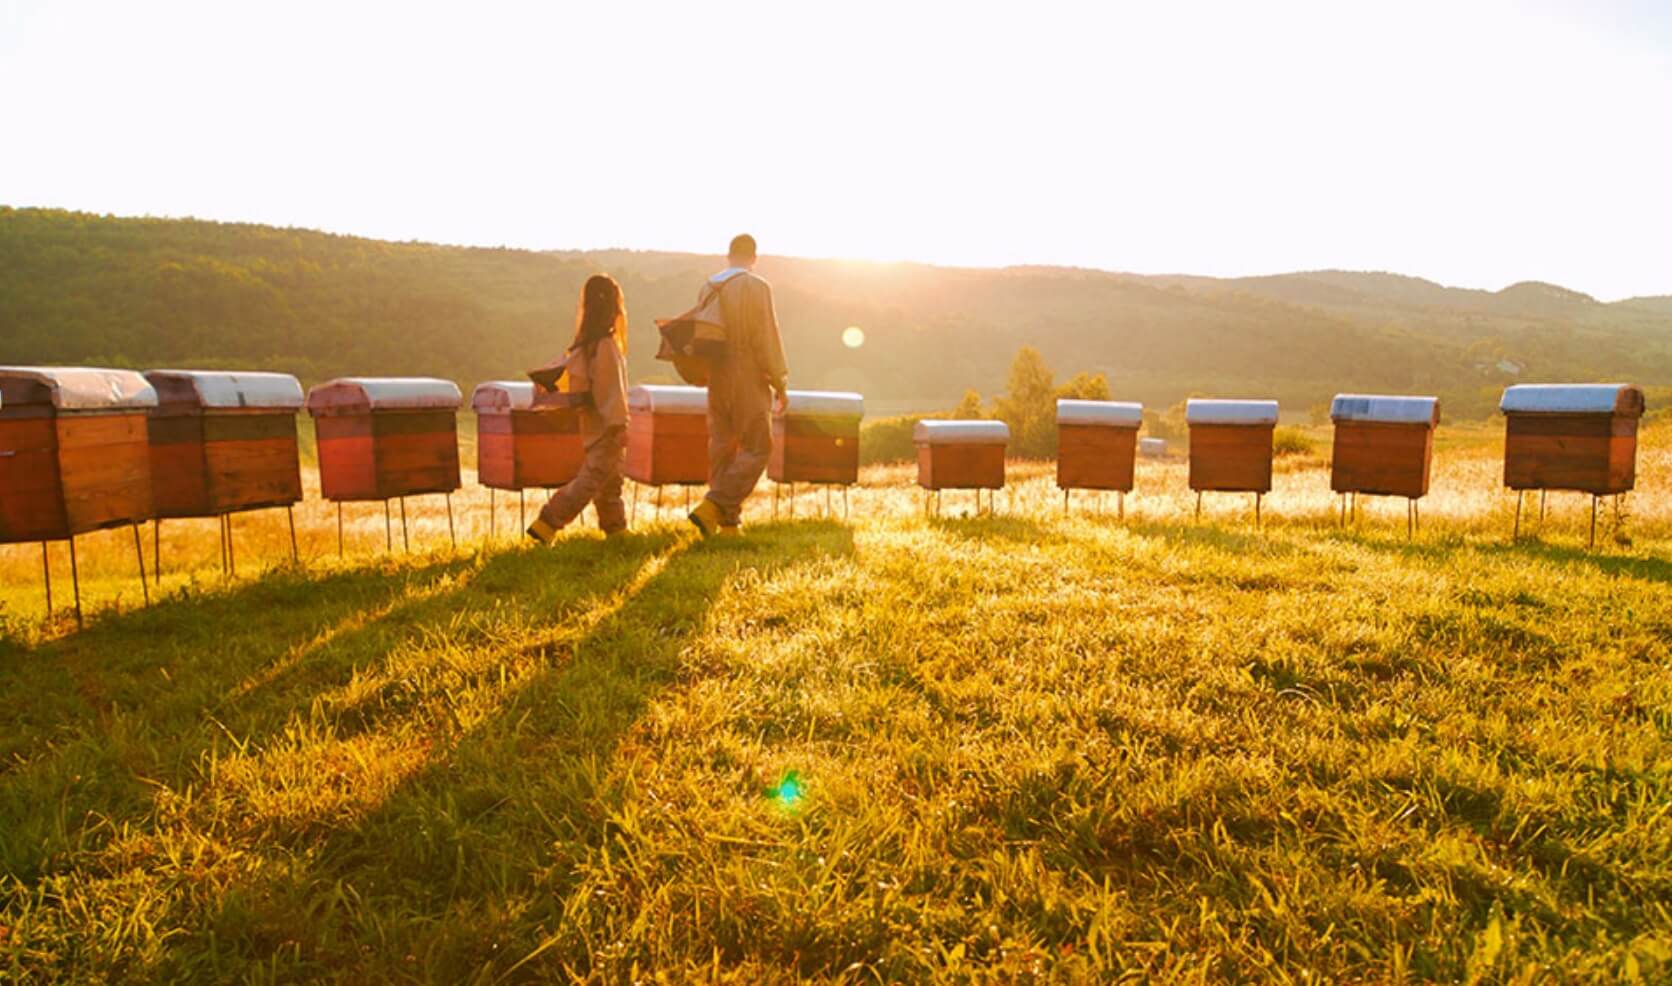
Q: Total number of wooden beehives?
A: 11